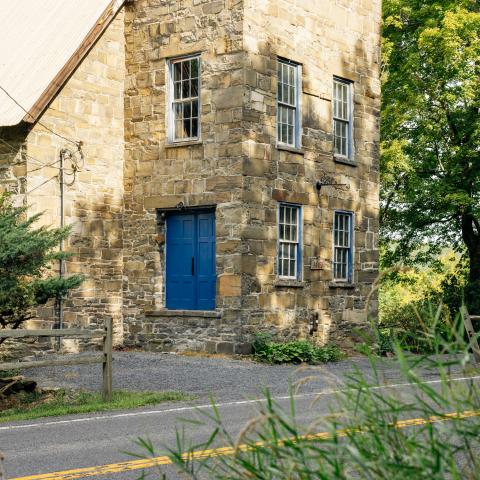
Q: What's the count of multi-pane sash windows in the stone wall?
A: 5